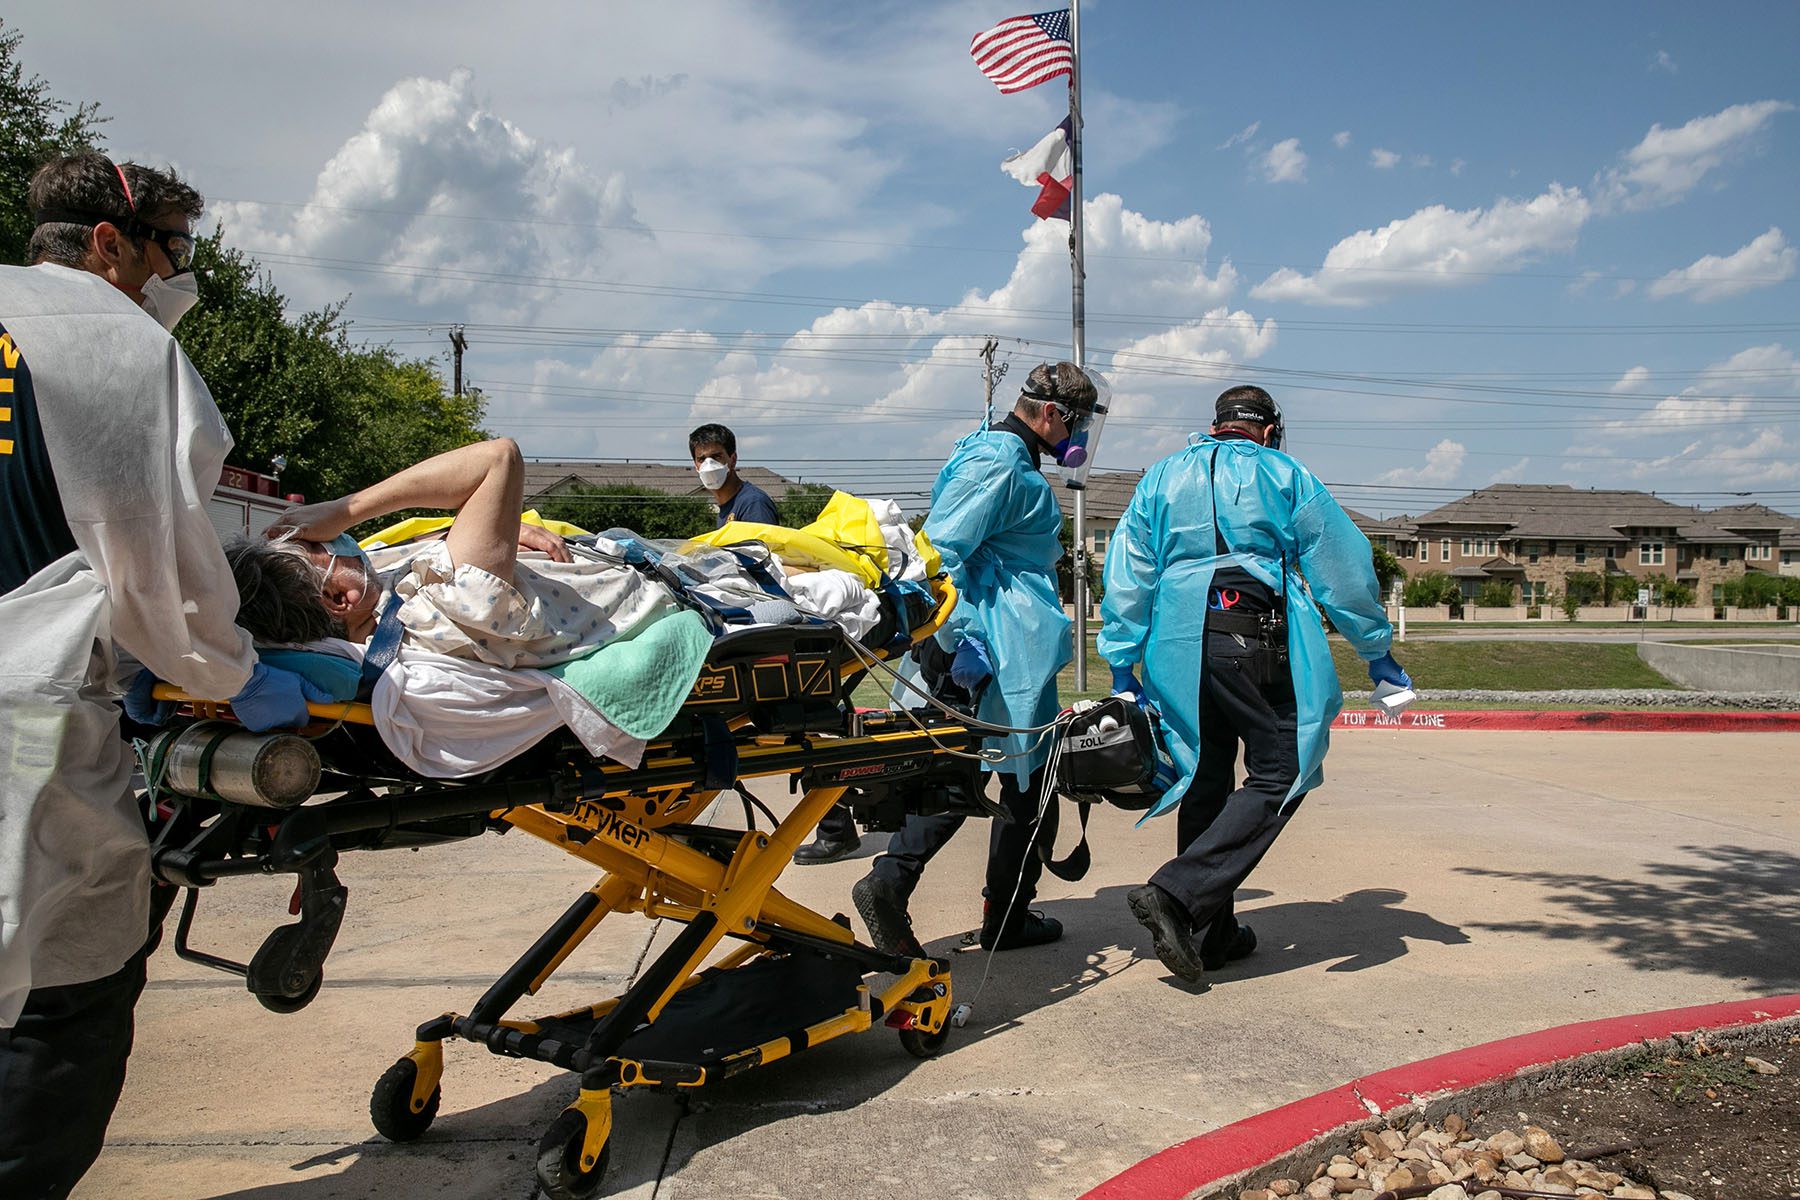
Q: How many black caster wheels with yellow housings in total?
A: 3